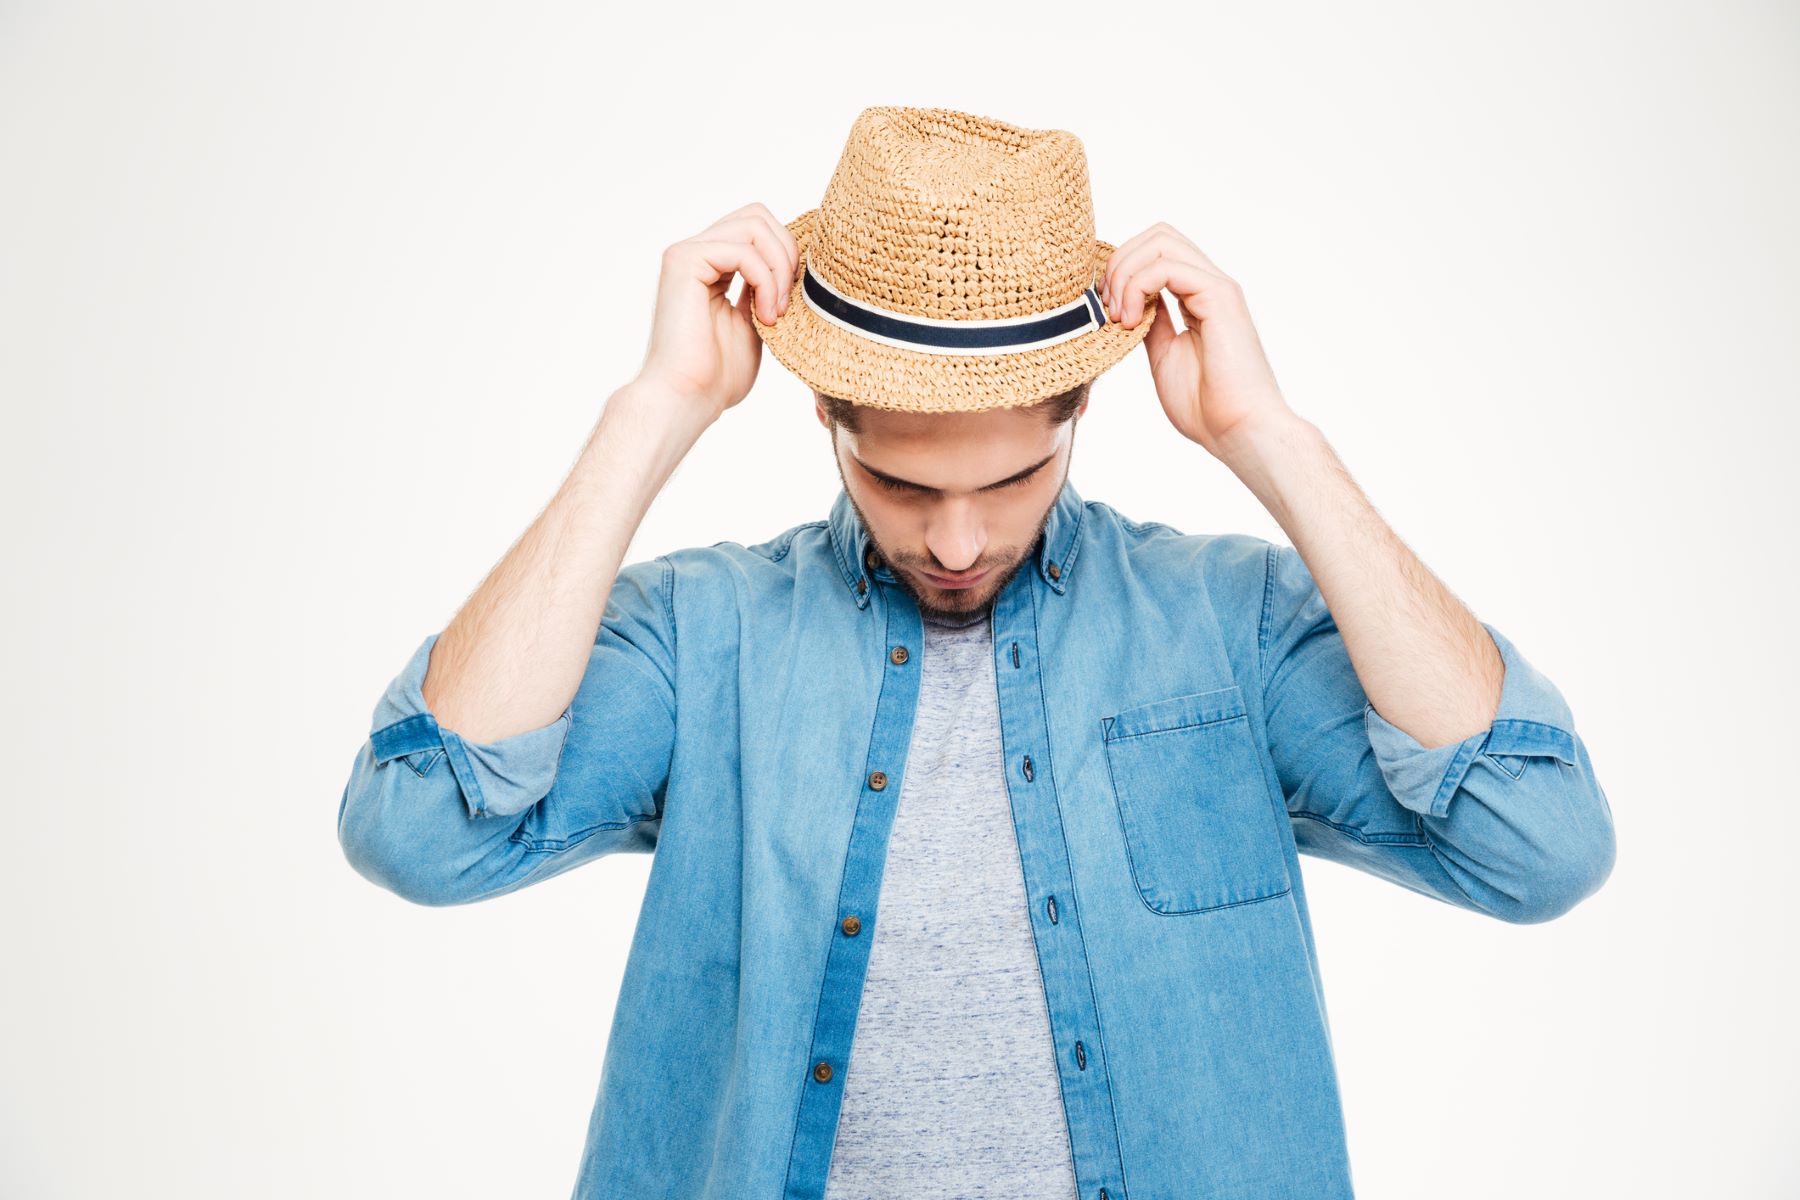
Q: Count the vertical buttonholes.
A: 5